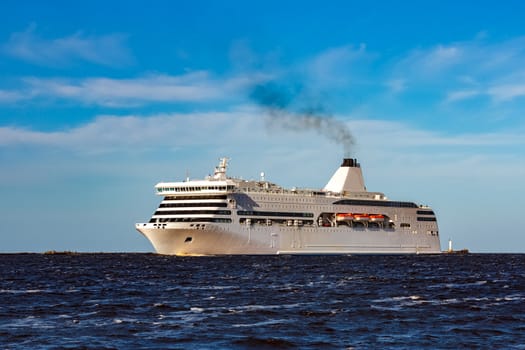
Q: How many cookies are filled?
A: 0